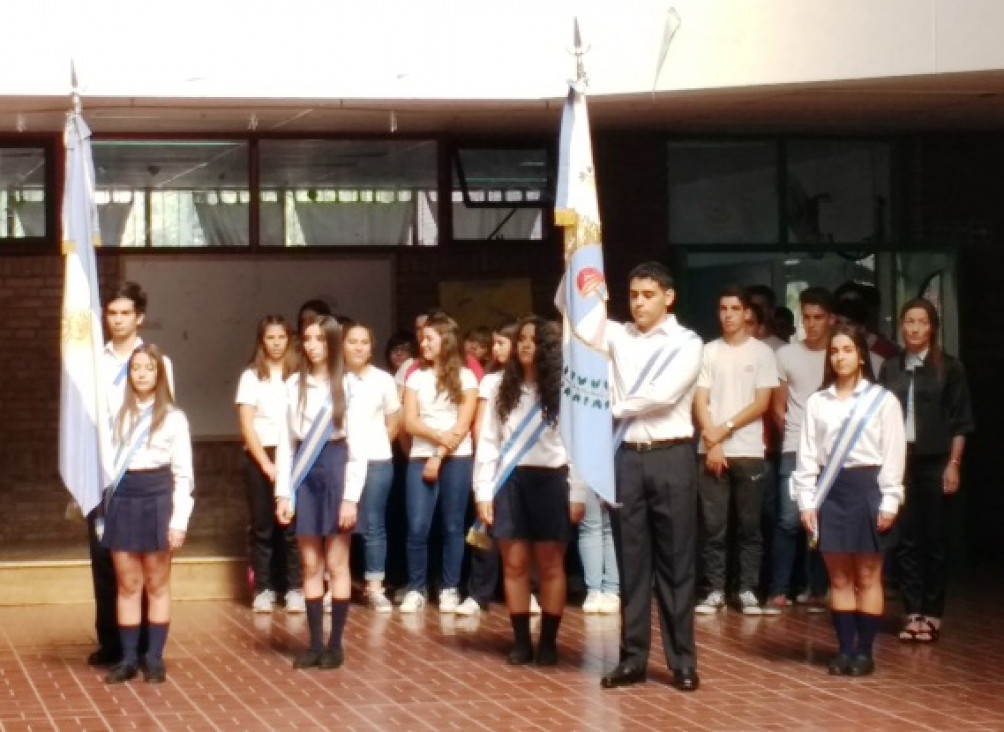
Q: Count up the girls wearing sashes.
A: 4